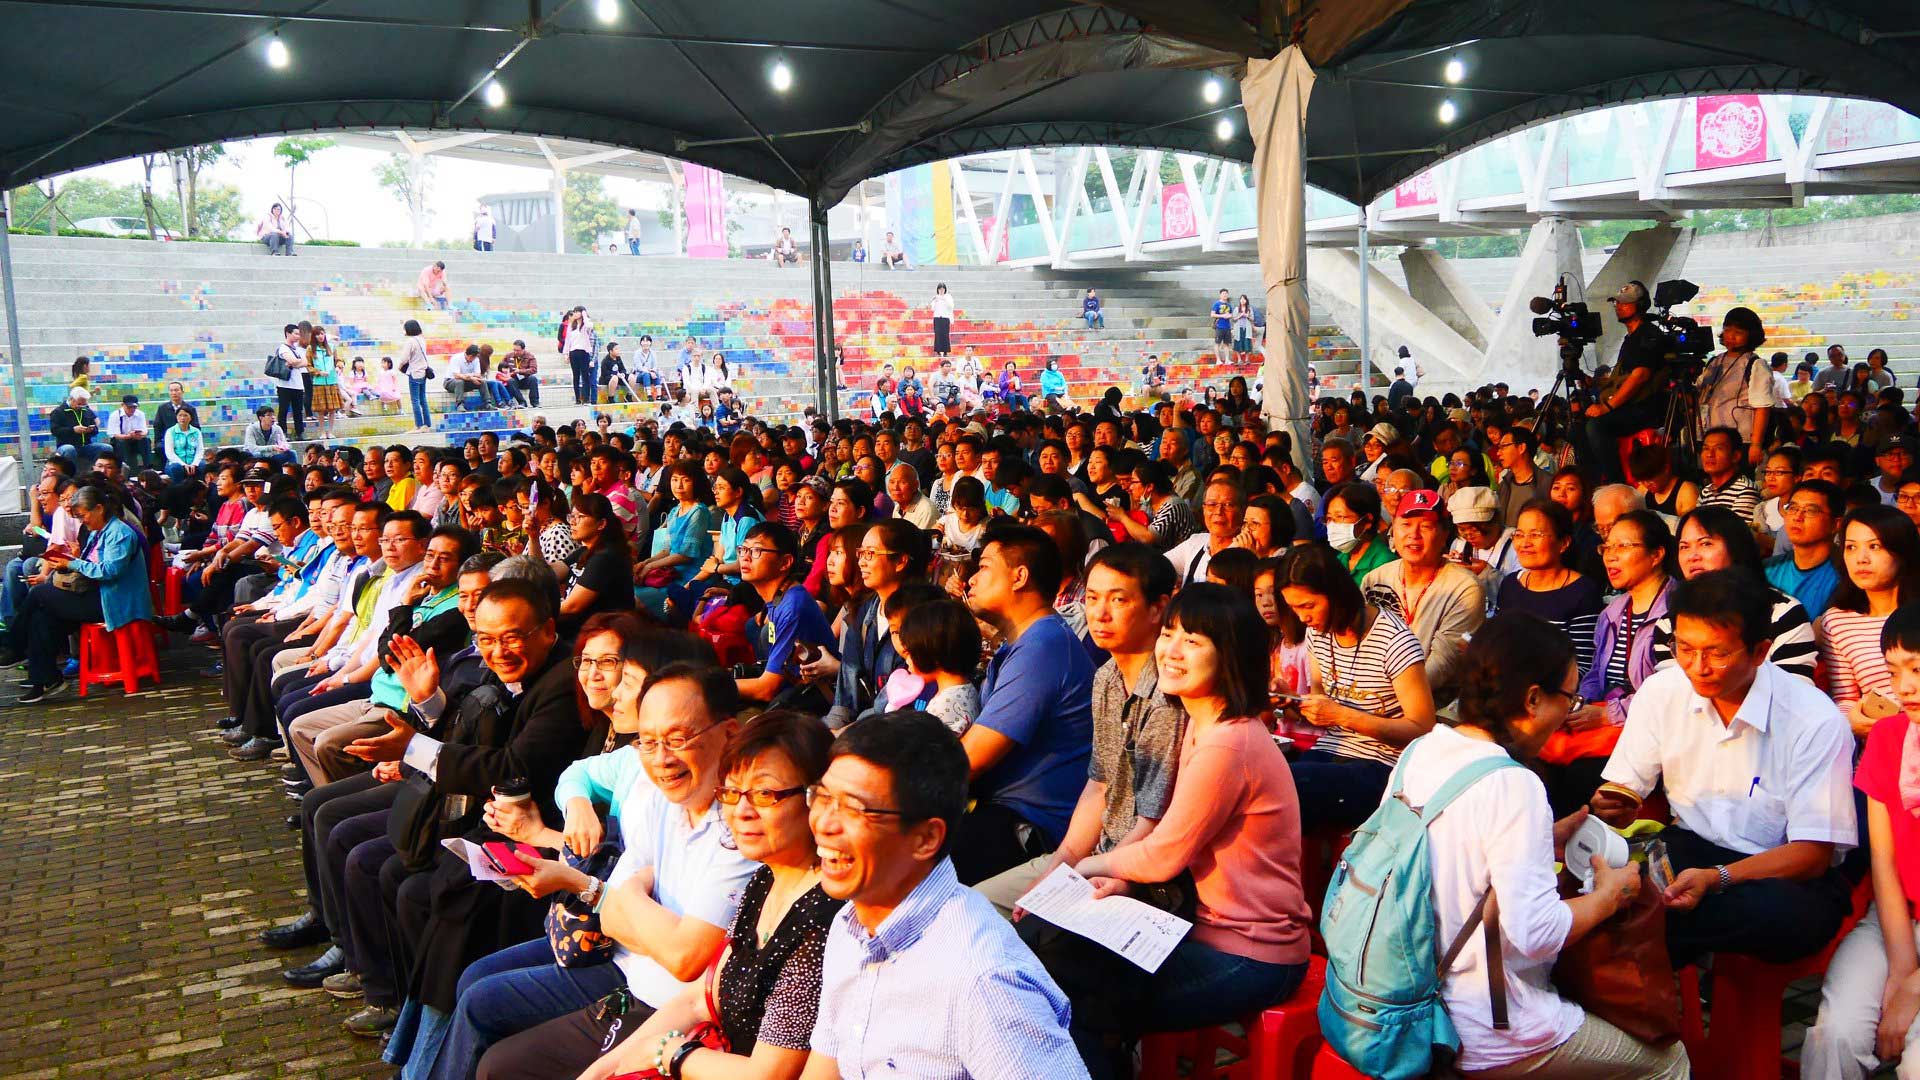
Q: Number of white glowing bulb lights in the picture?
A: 8